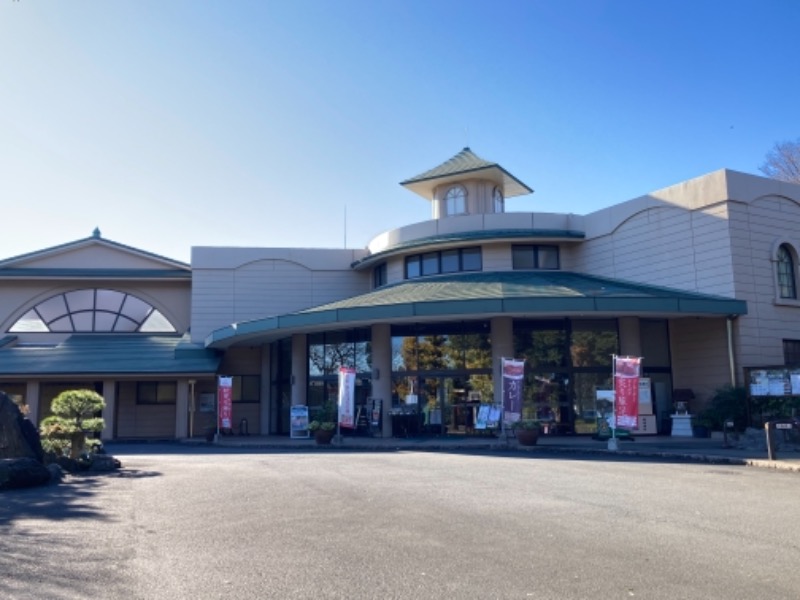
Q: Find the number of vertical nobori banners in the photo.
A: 4